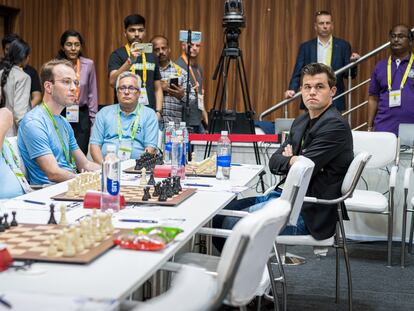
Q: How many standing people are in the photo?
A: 8